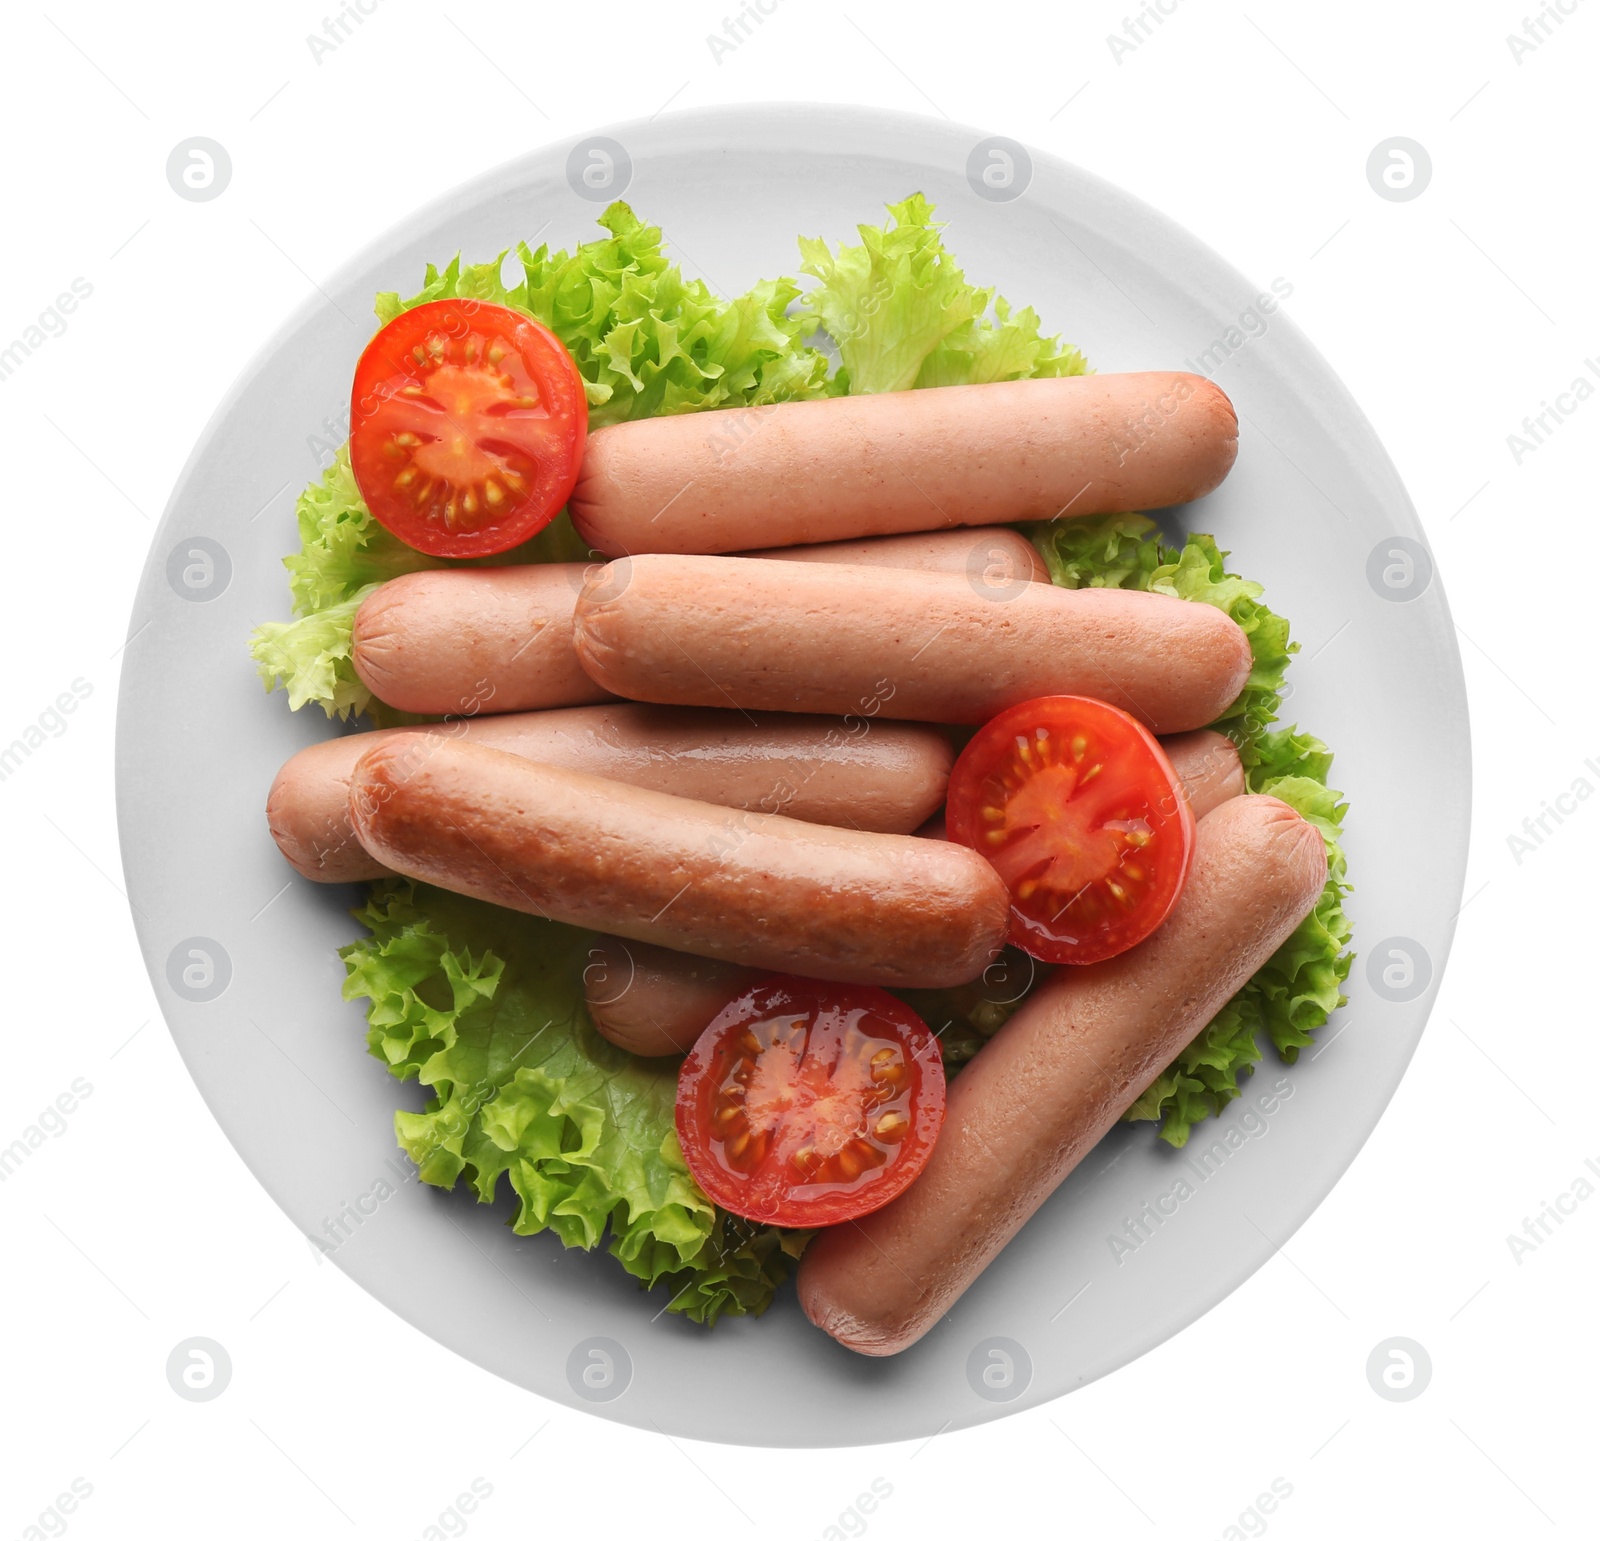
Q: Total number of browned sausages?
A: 1